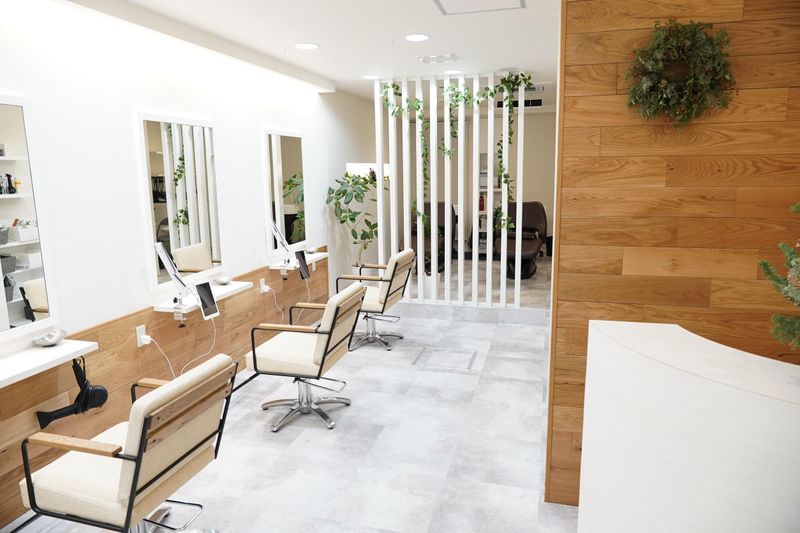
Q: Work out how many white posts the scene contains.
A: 11